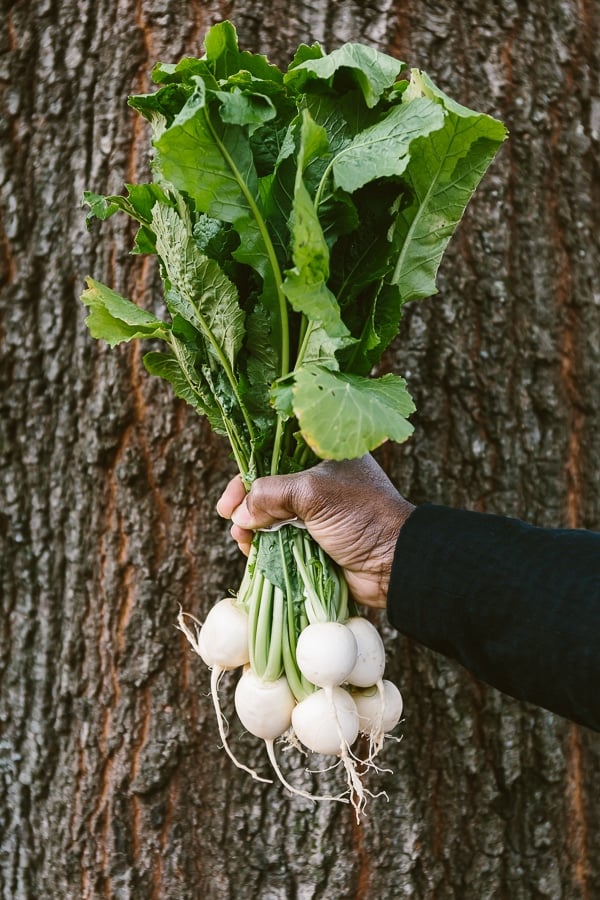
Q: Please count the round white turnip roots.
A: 6